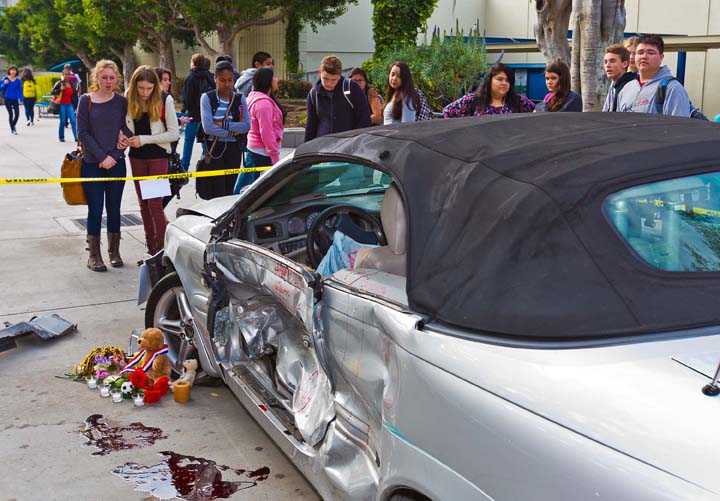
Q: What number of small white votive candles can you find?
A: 4